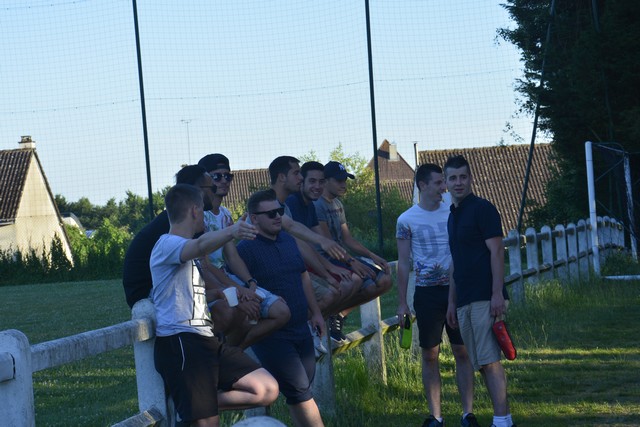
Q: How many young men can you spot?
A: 9